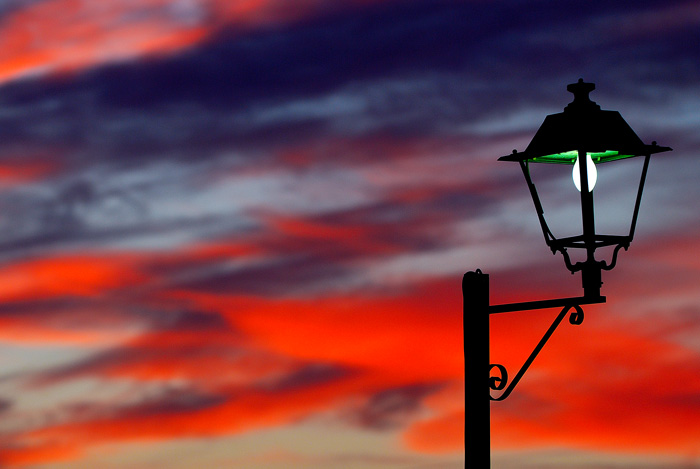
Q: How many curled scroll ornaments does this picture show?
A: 2